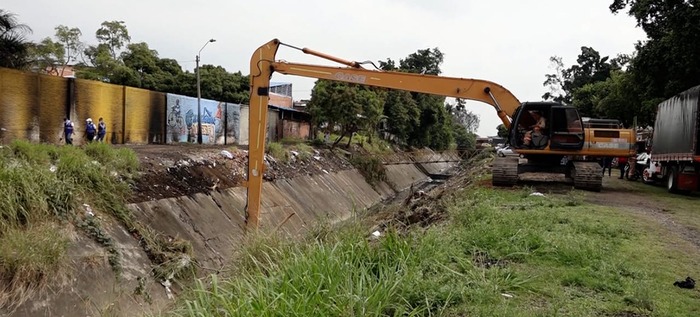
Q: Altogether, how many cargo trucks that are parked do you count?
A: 1